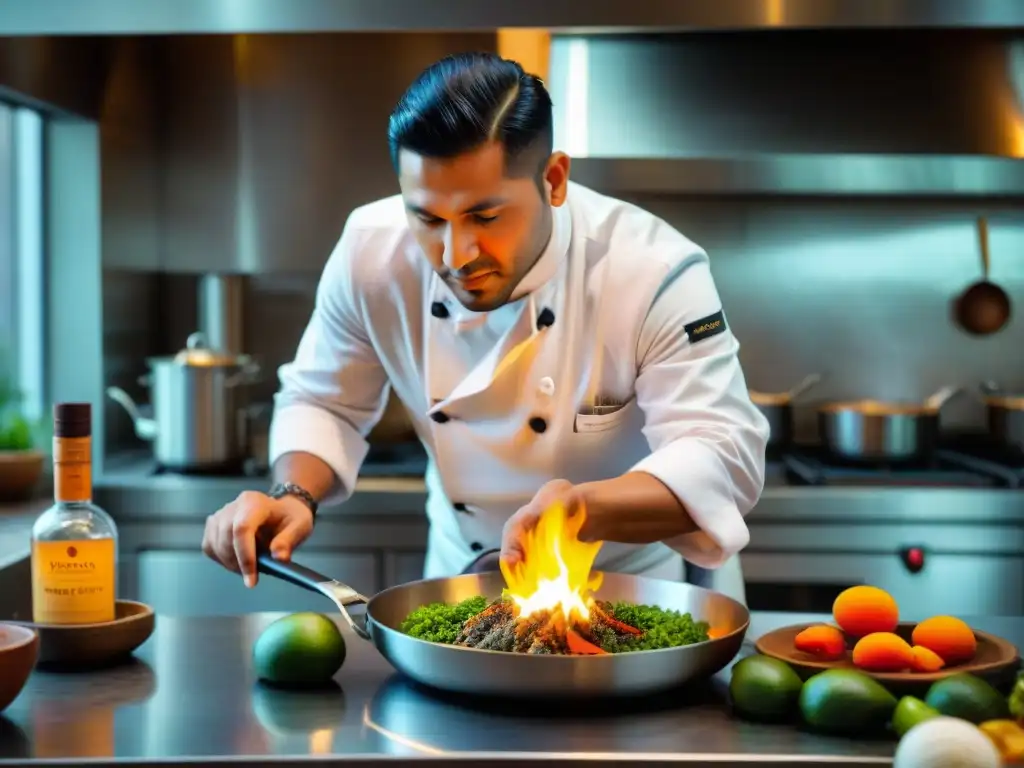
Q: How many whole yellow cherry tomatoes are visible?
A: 0